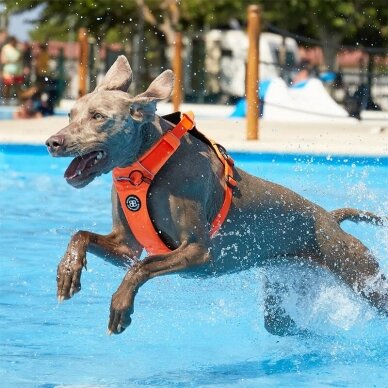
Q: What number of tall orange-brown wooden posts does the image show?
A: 3